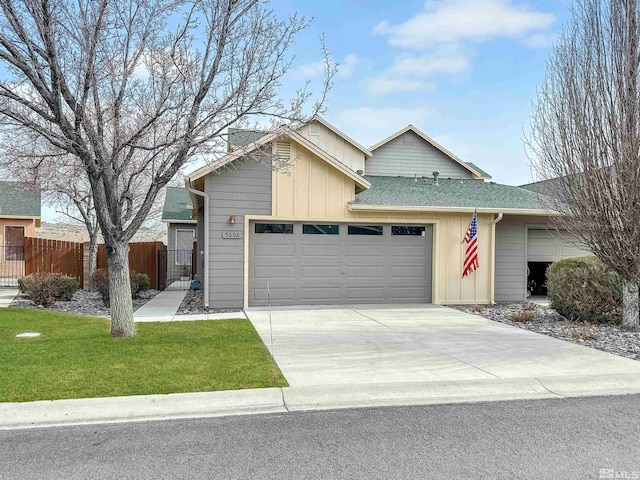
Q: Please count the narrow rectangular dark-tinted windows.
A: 4